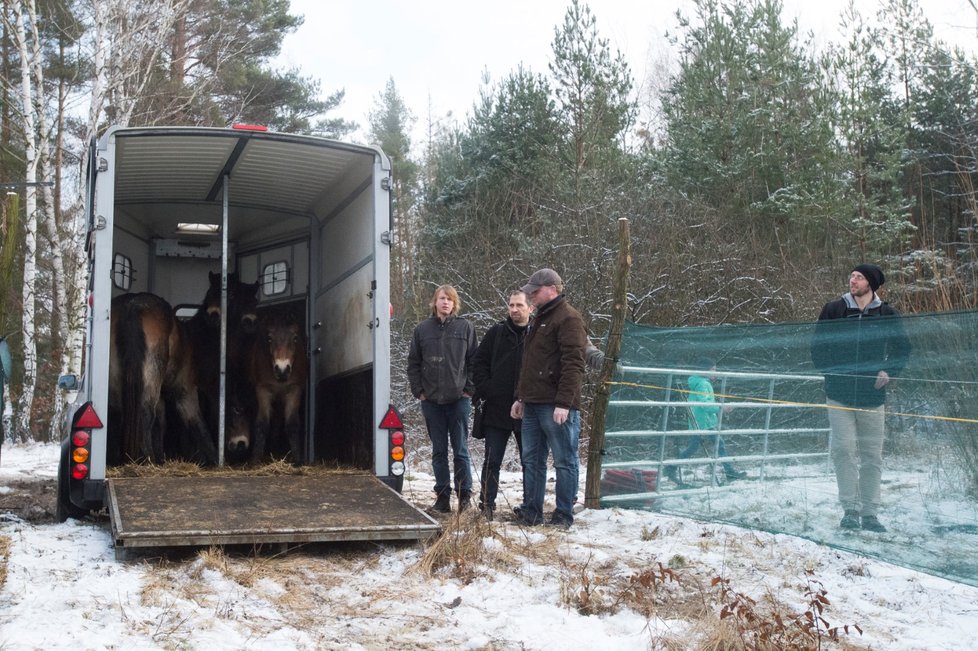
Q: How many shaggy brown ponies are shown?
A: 5